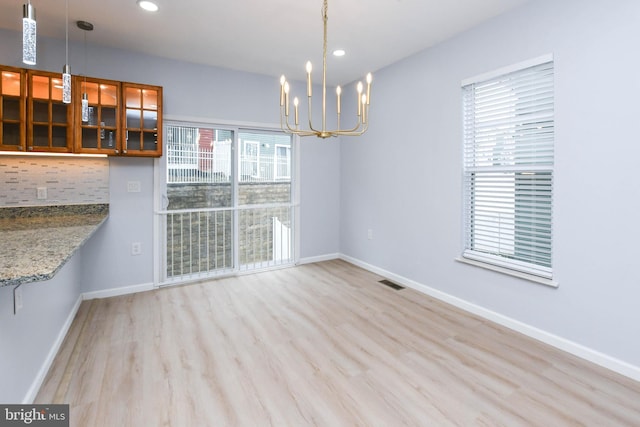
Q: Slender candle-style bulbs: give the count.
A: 8